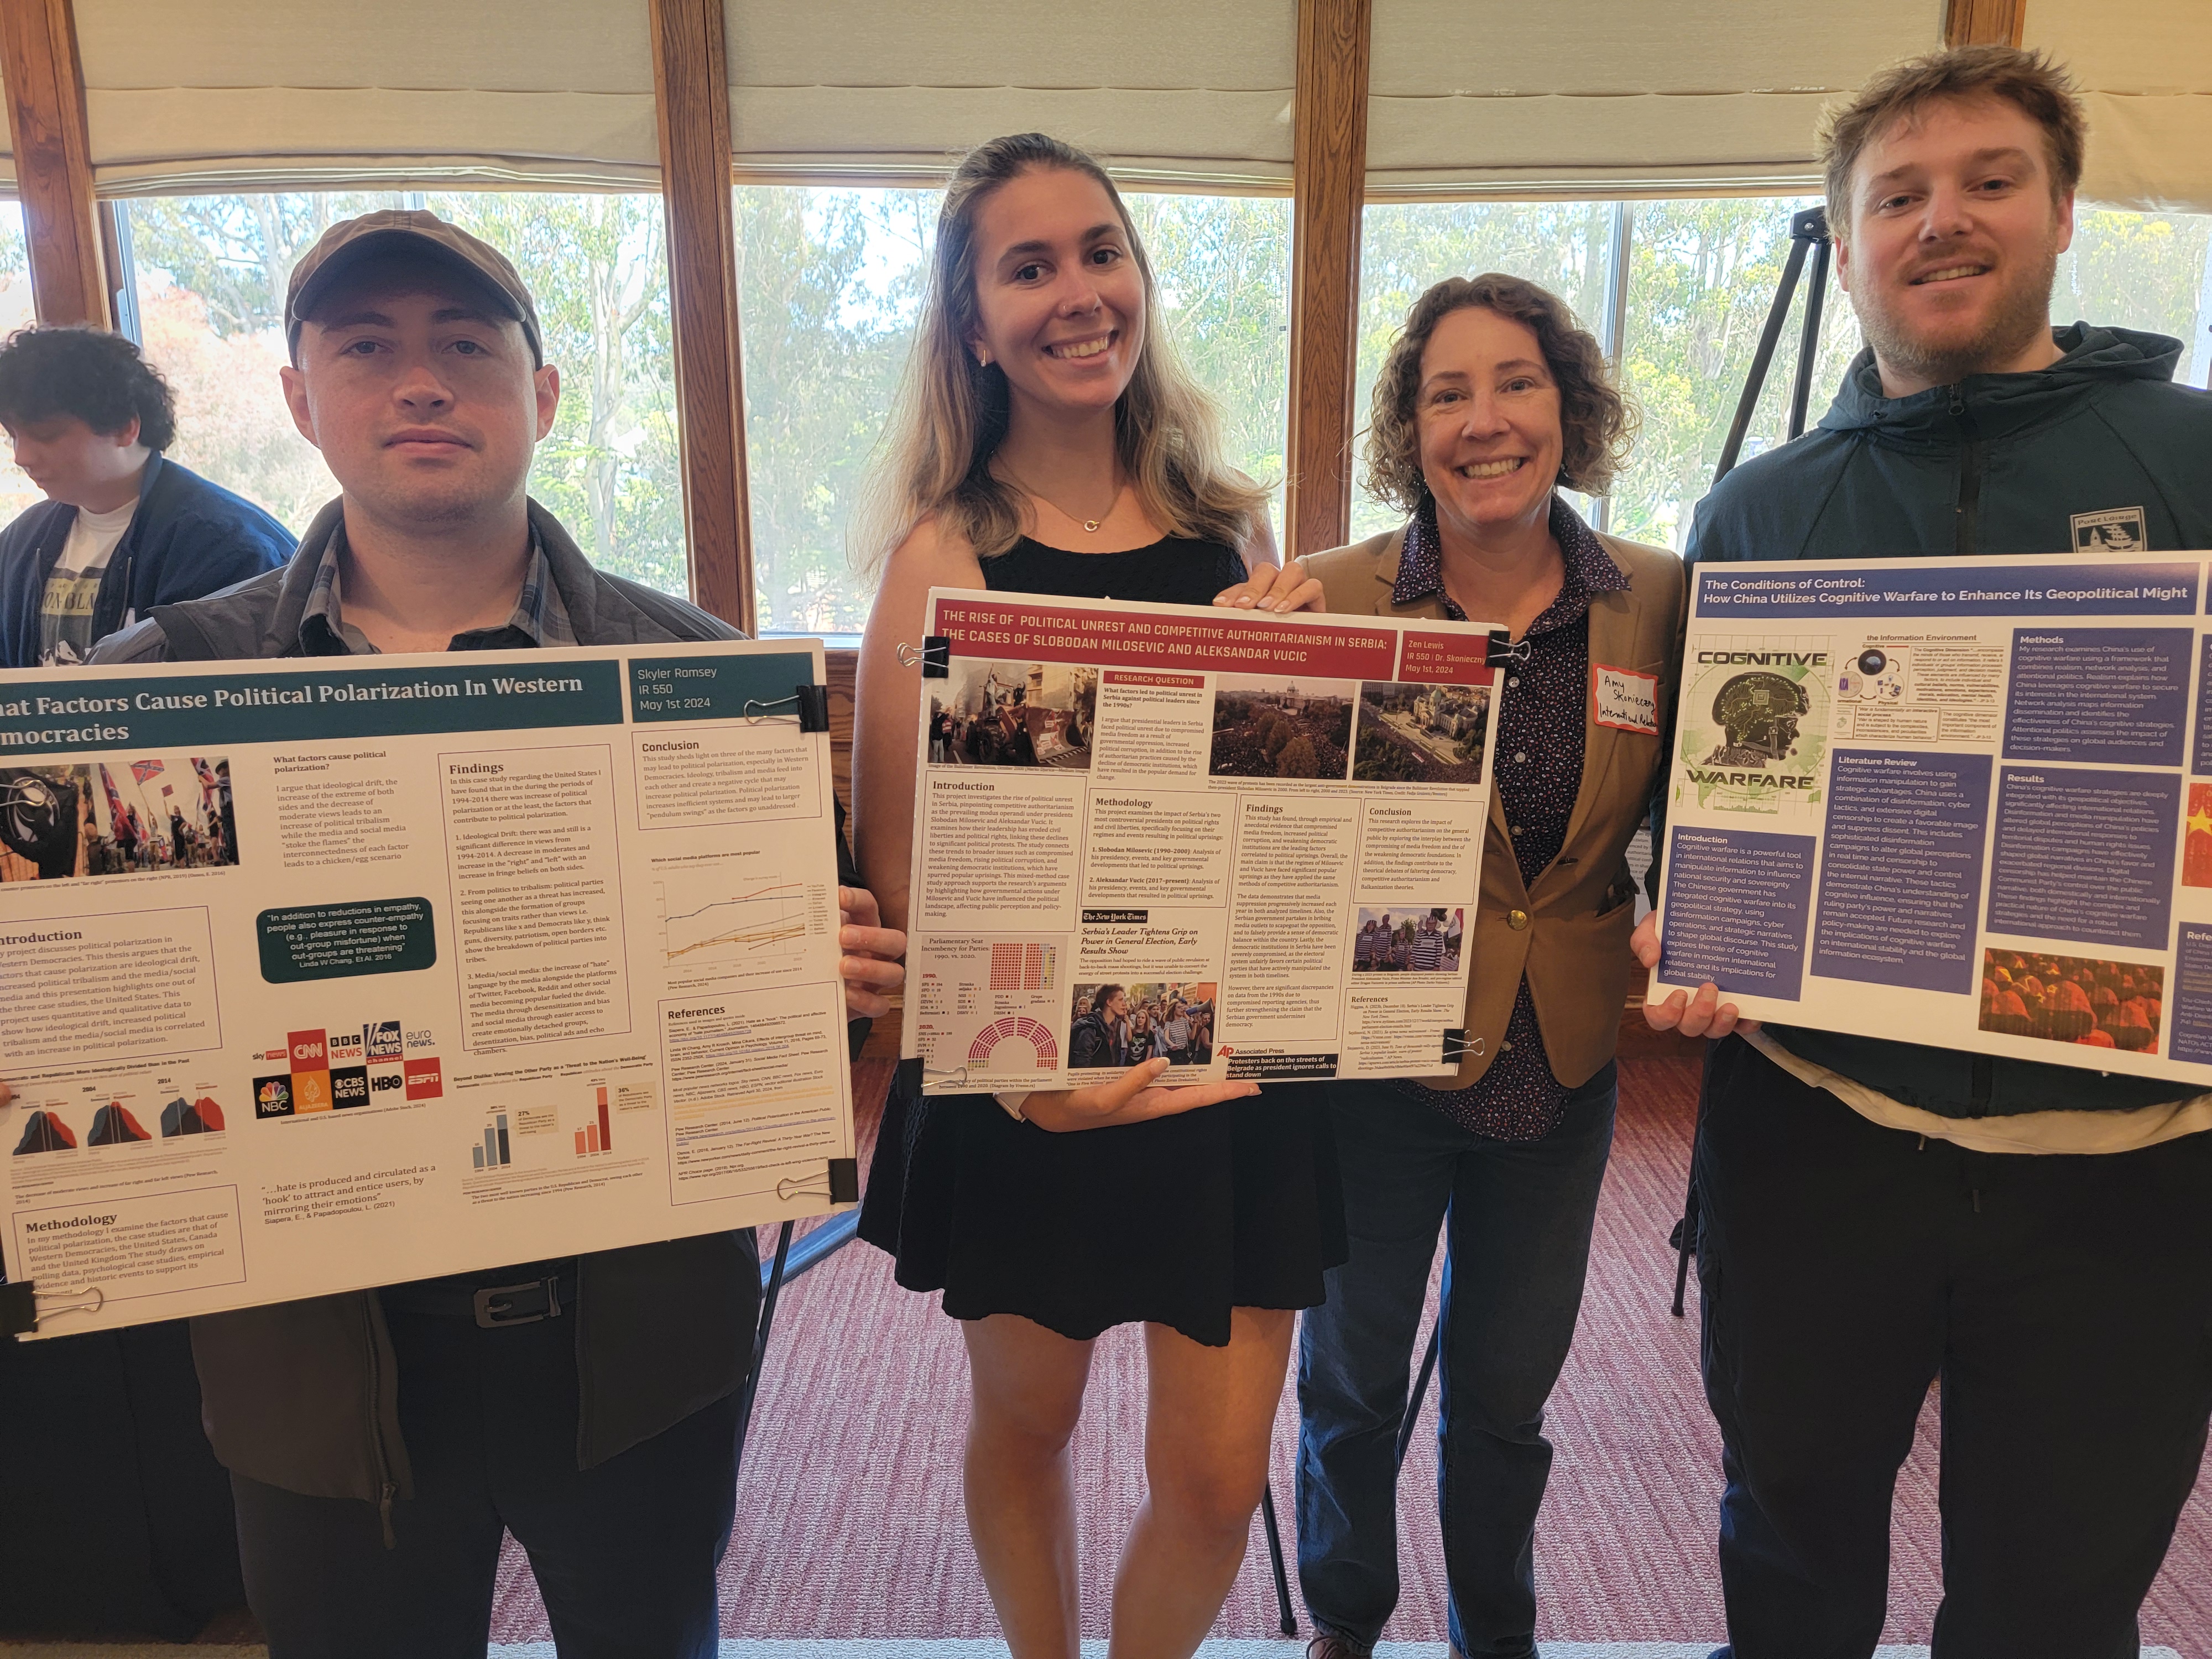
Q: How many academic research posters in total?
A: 3